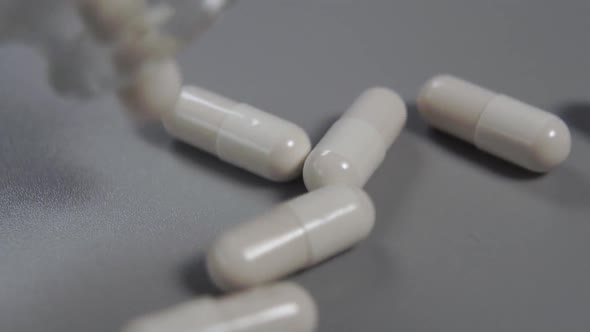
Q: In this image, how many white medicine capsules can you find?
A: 5